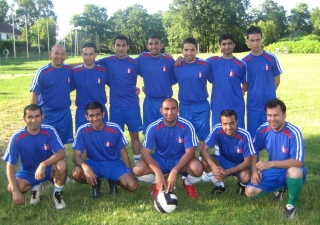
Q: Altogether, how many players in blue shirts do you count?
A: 12